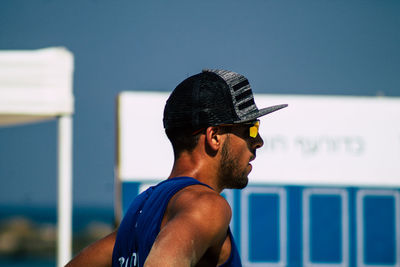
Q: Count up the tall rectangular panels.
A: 3